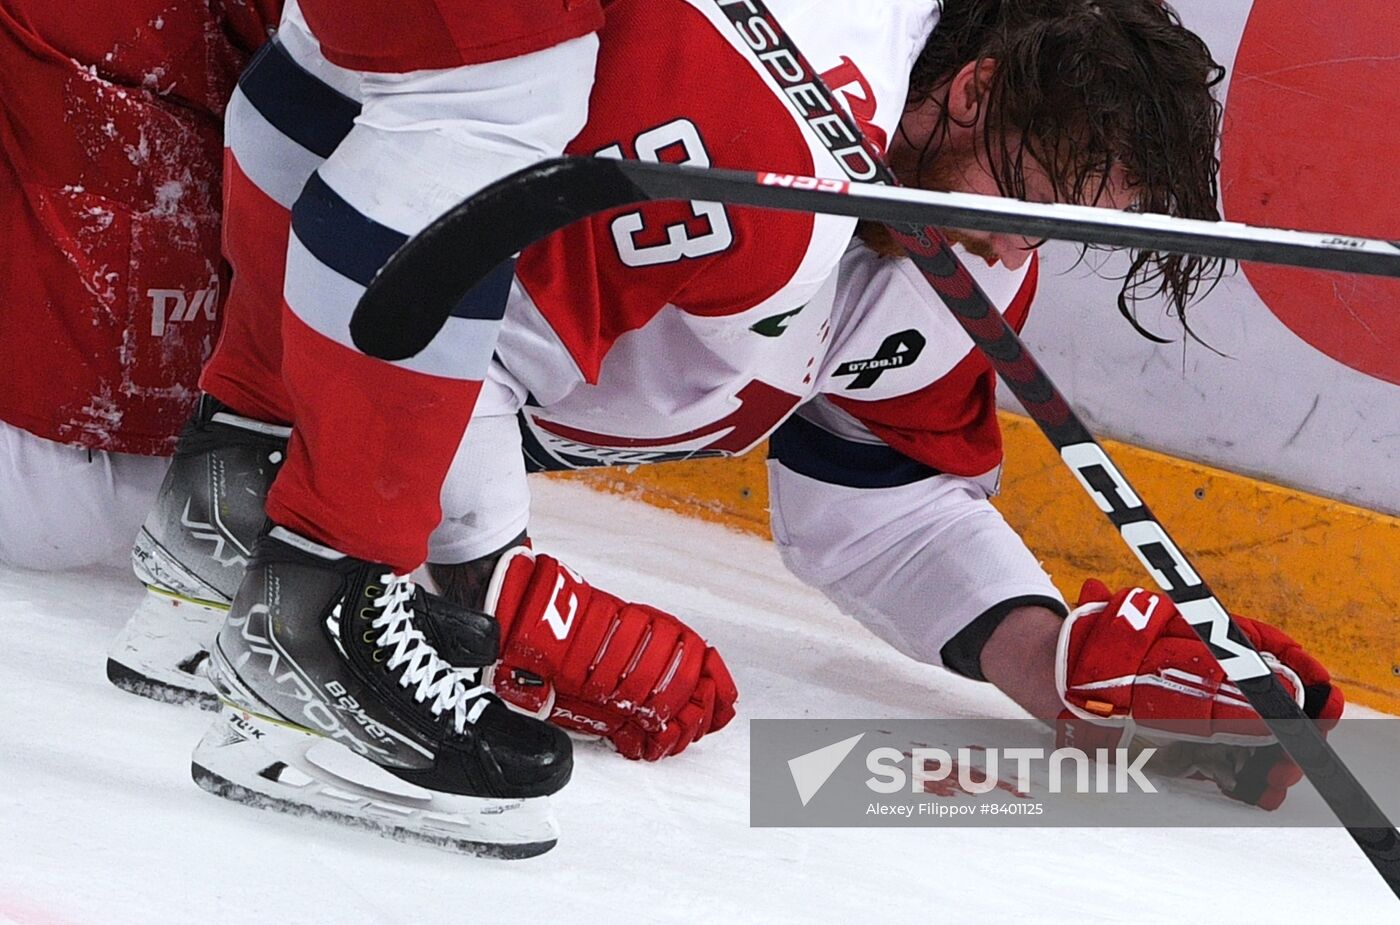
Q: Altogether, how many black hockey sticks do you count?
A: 2